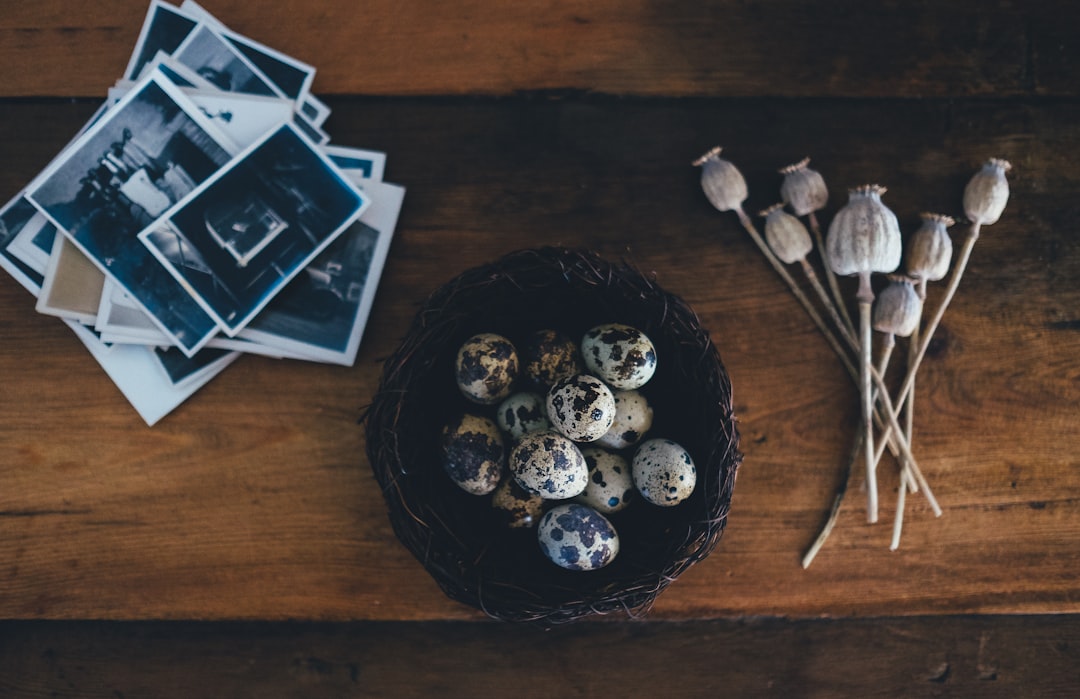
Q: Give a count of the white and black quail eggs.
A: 12